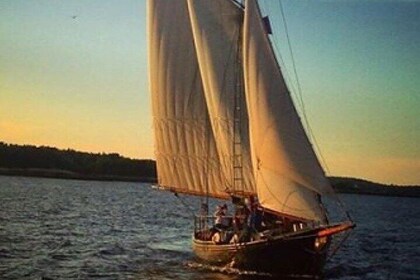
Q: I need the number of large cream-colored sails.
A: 3